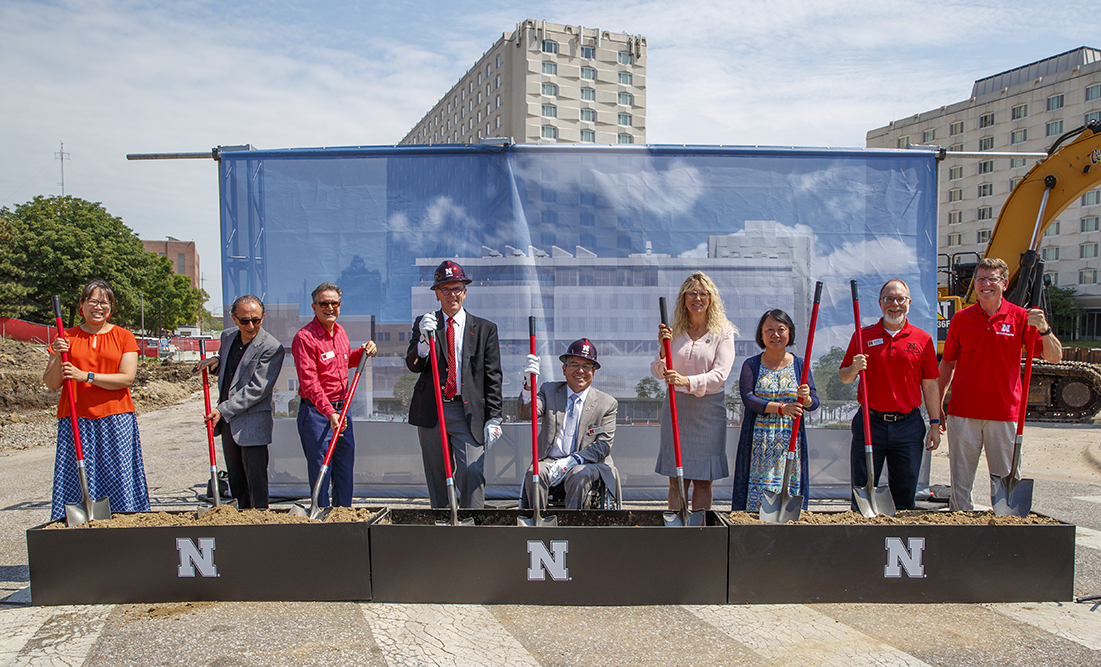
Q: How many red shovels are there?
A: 9